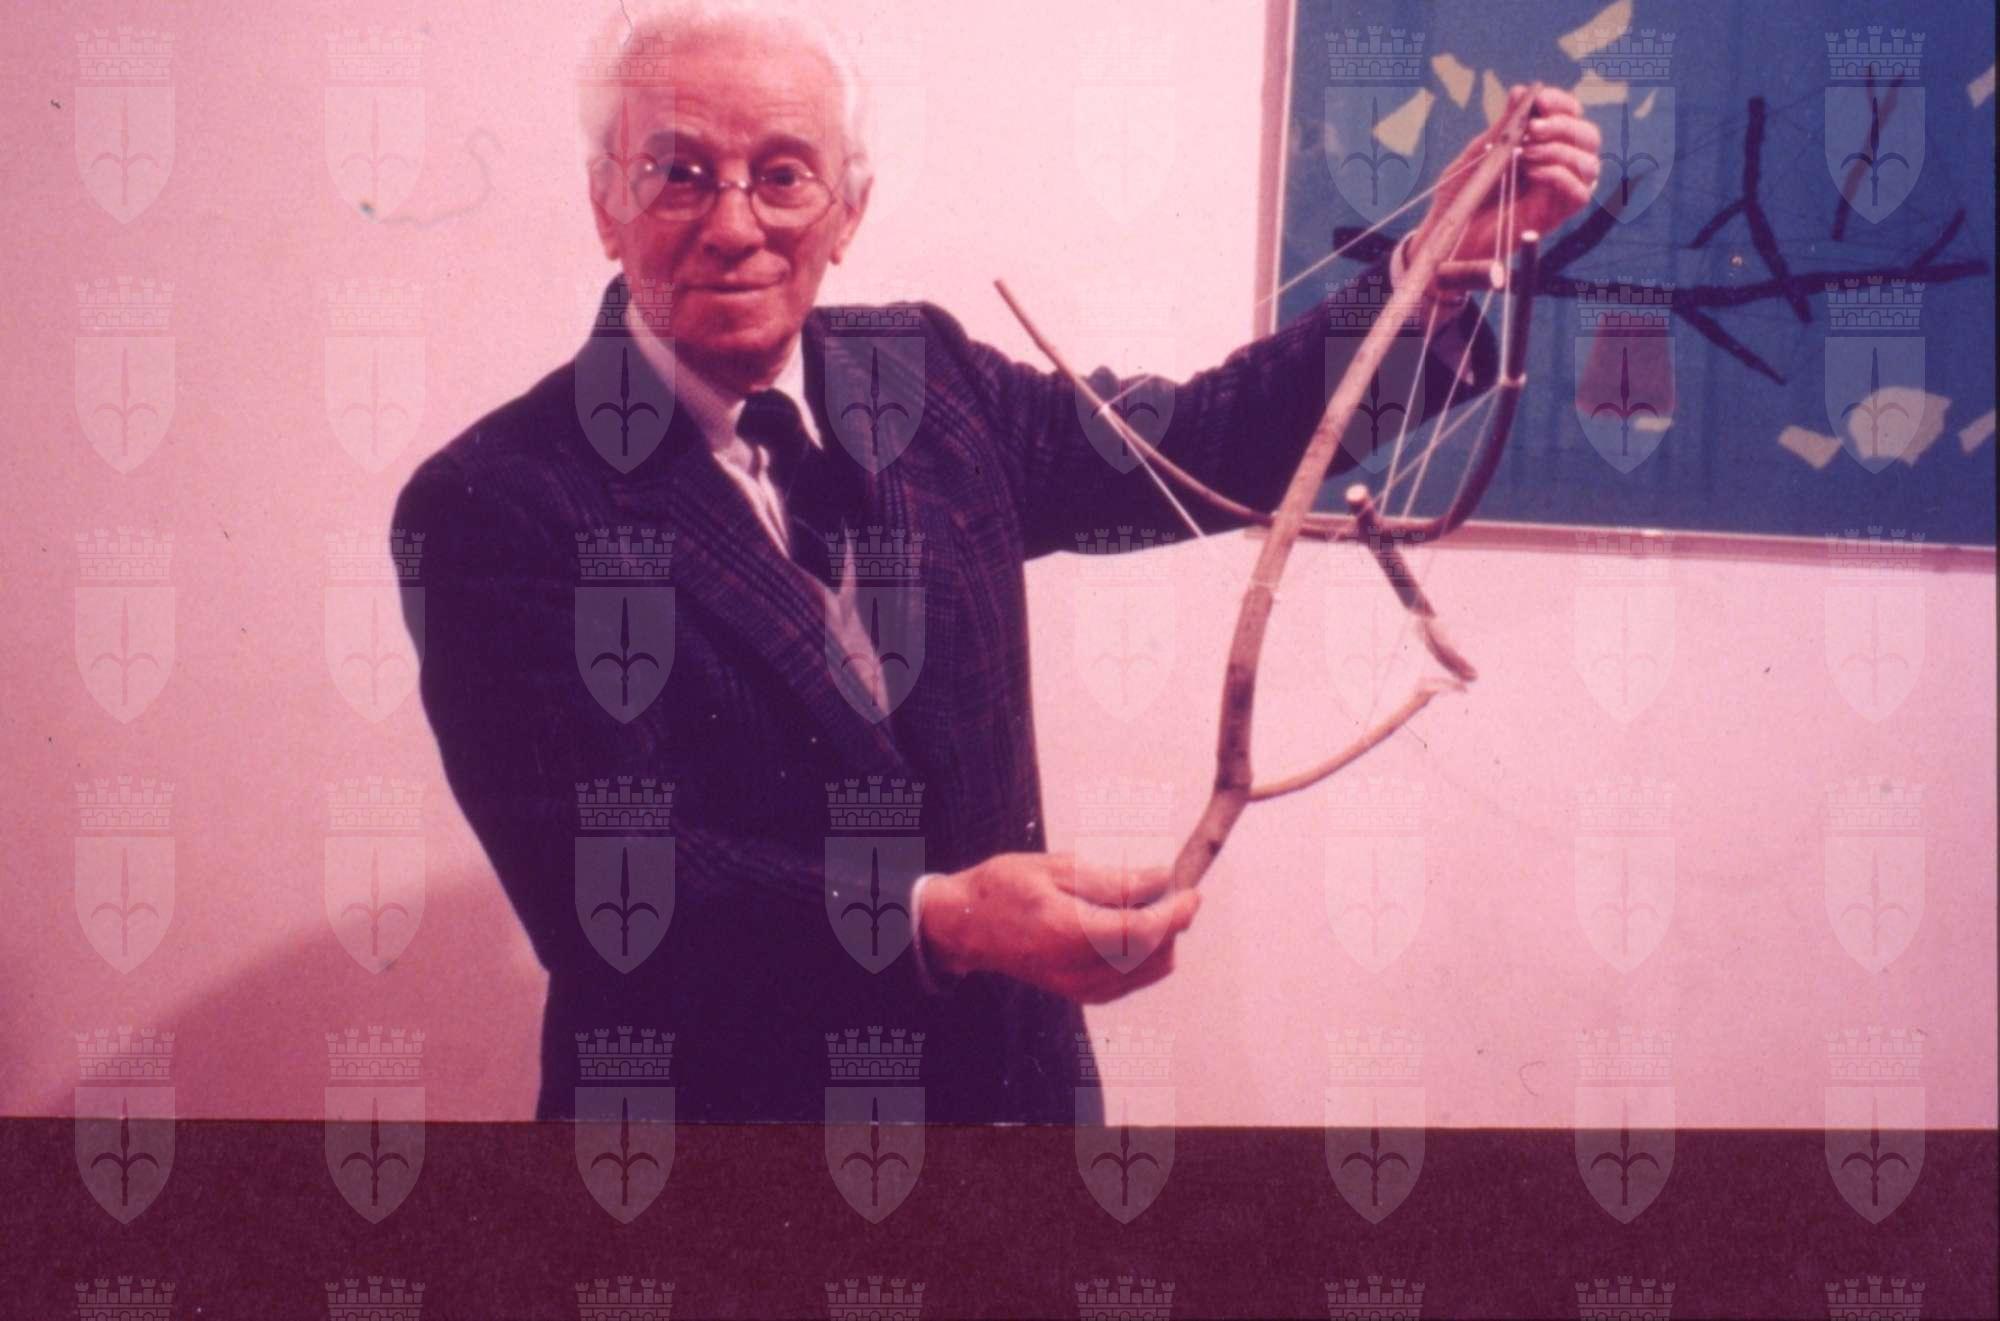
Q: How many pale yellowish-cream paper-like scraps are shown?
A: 11